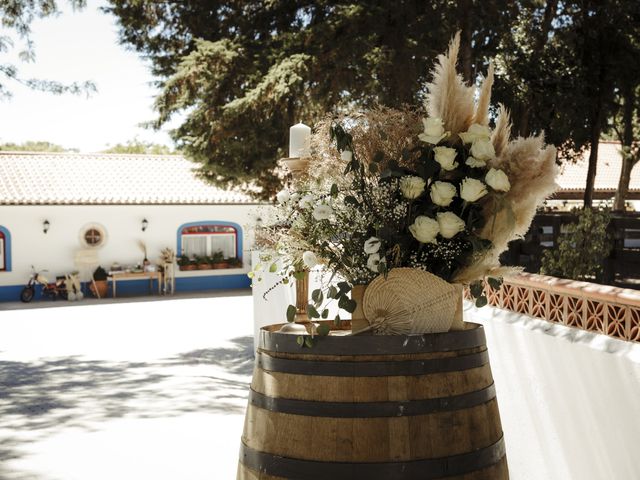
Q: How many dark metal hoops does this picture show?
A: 4